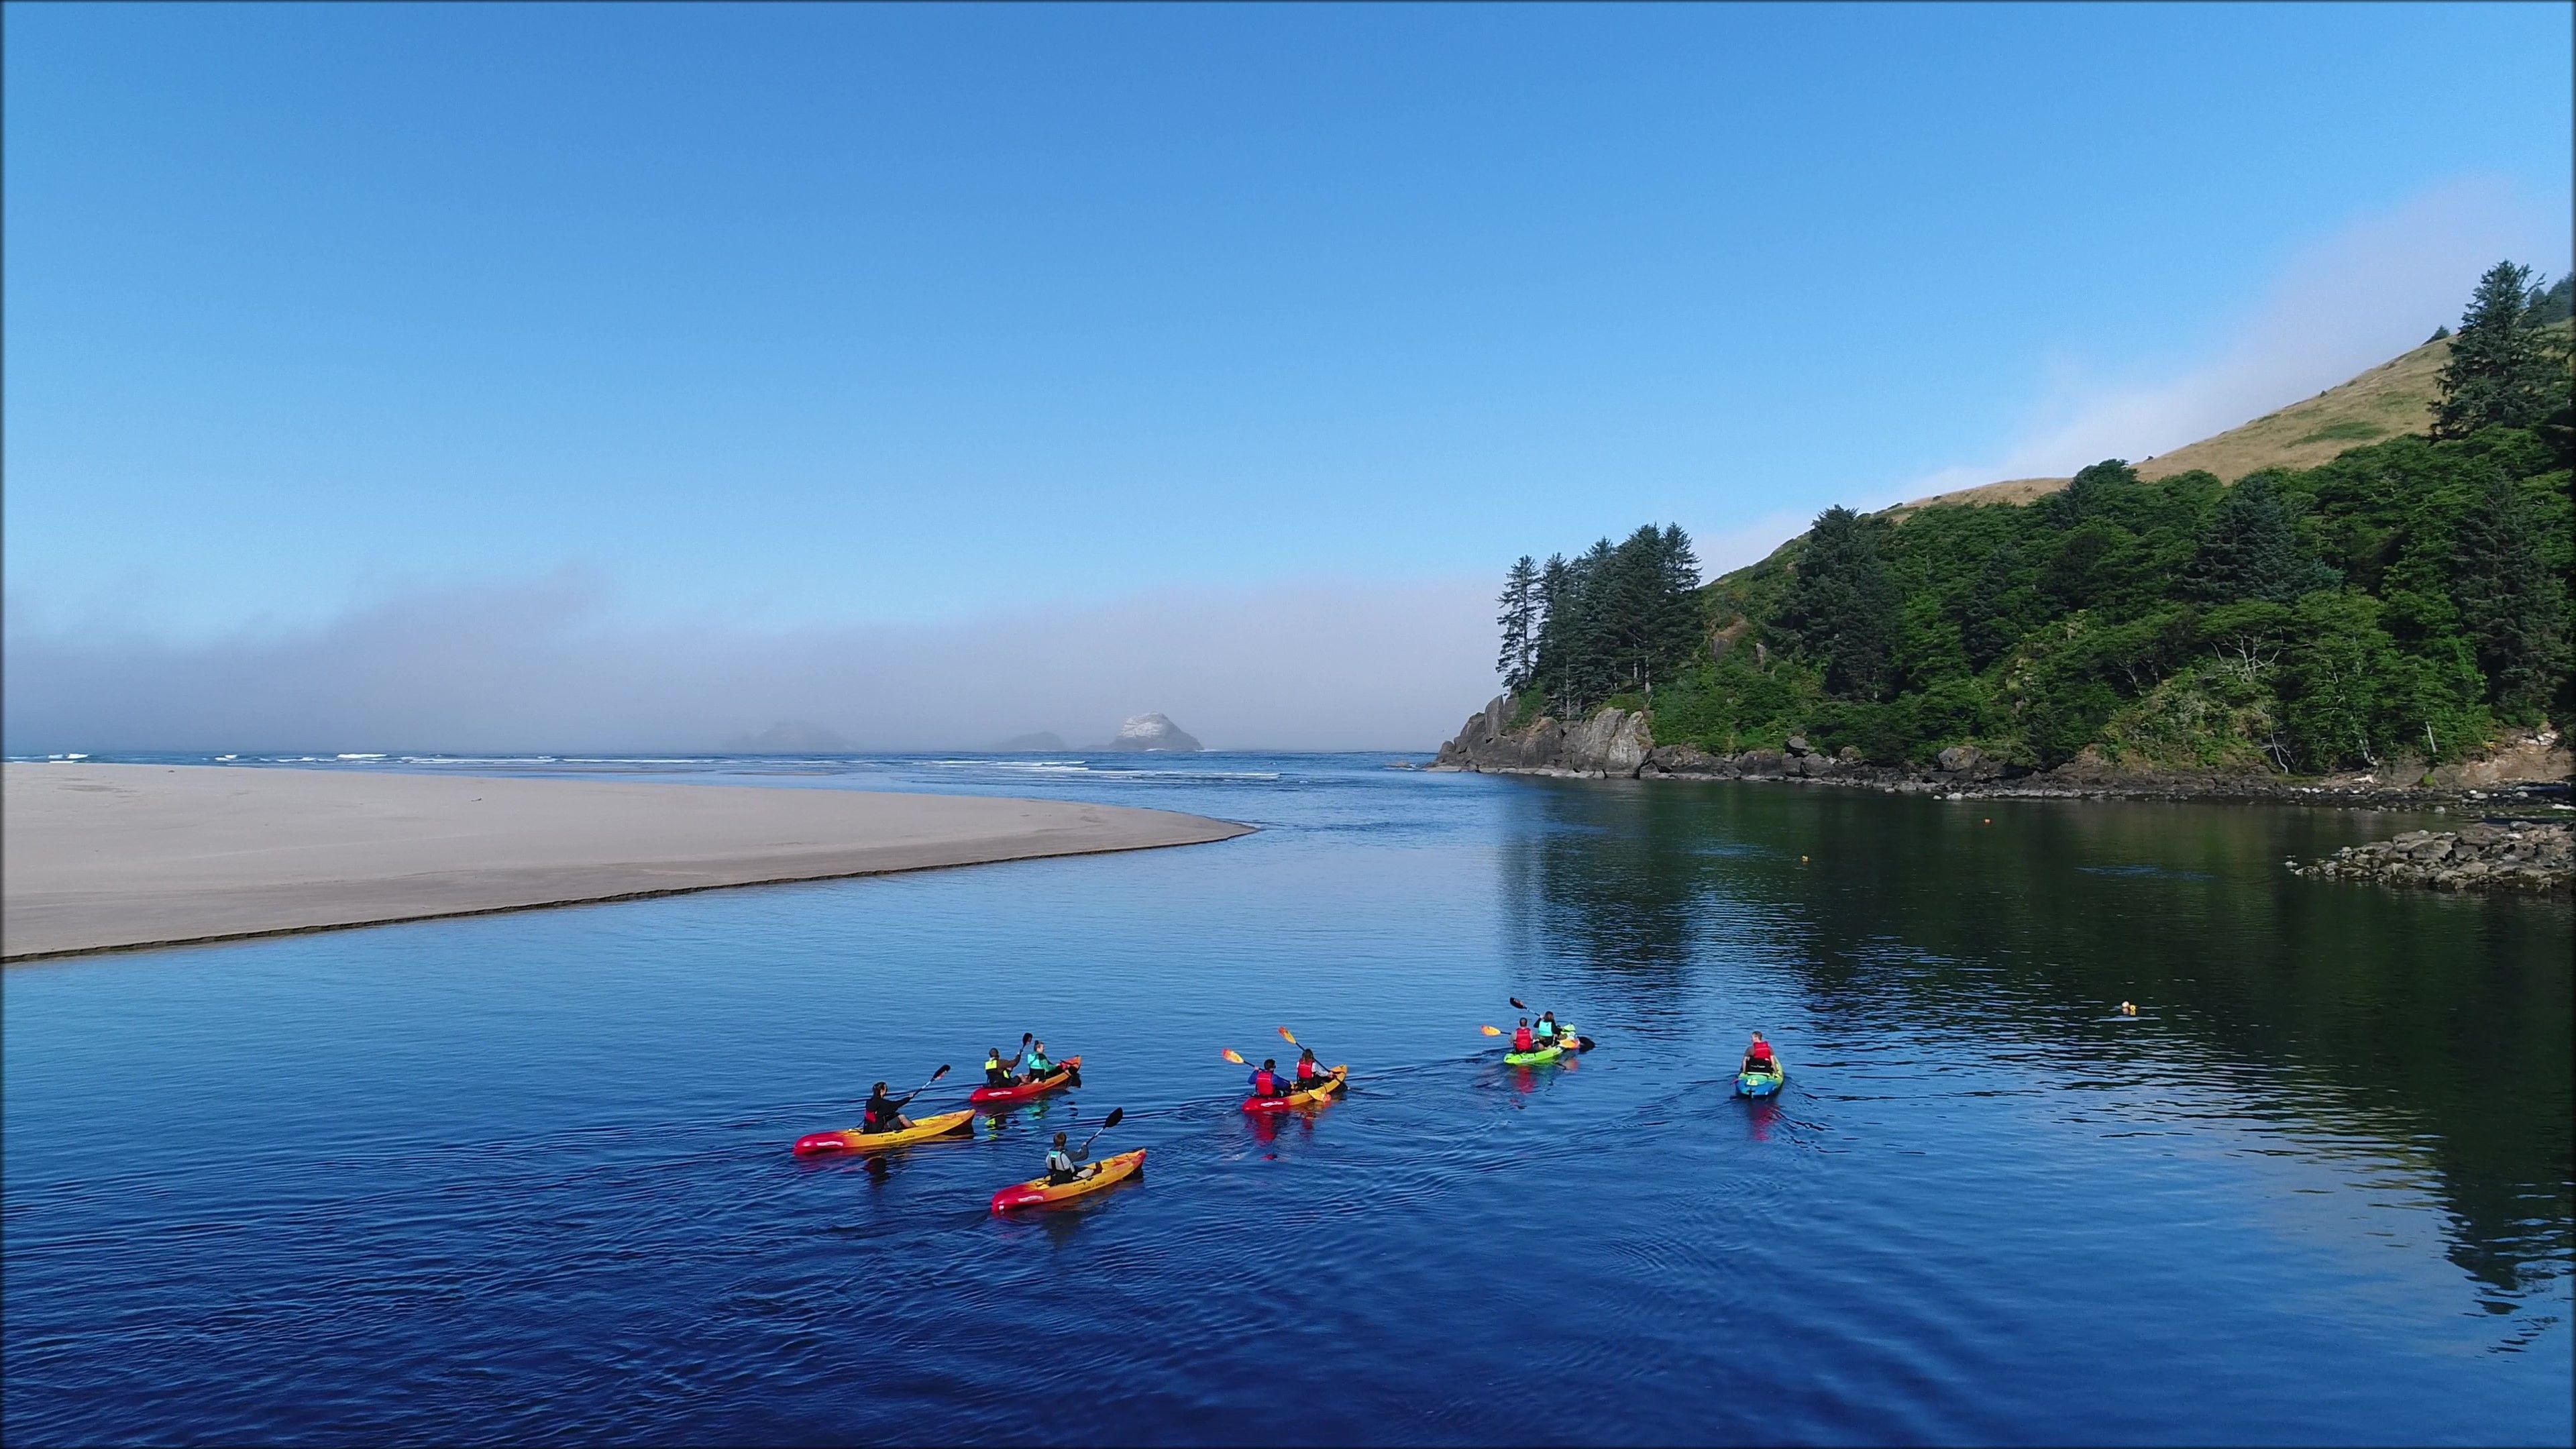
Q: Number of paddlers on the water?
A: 9